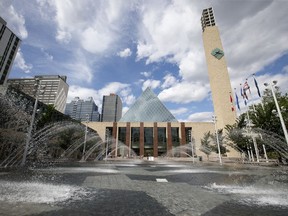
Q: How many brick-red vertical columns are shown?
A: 6